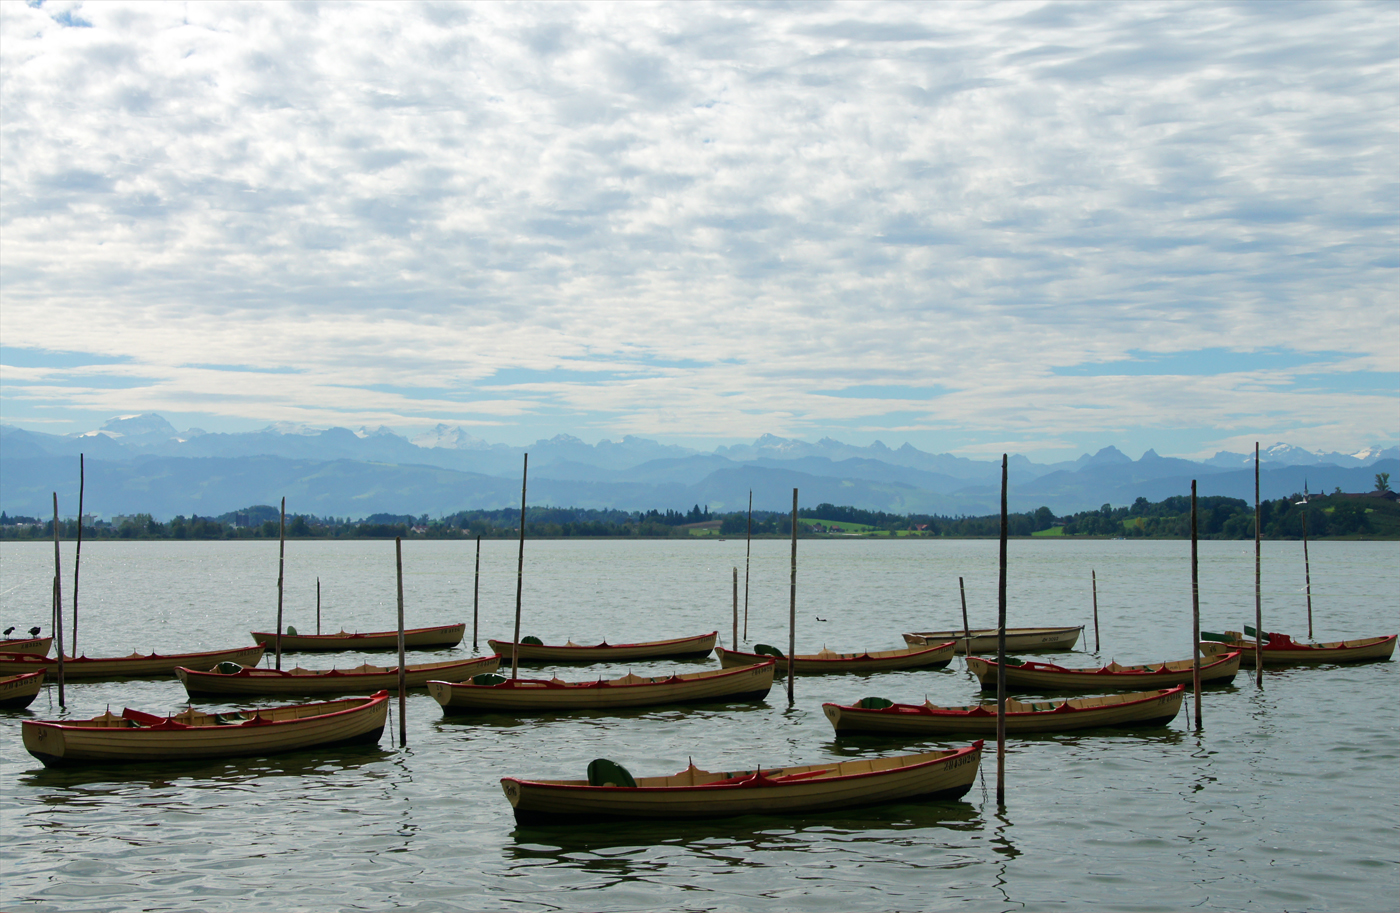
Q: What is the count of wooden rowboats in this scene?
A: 14